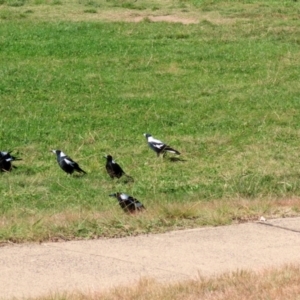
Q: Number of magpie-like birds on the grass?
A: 5